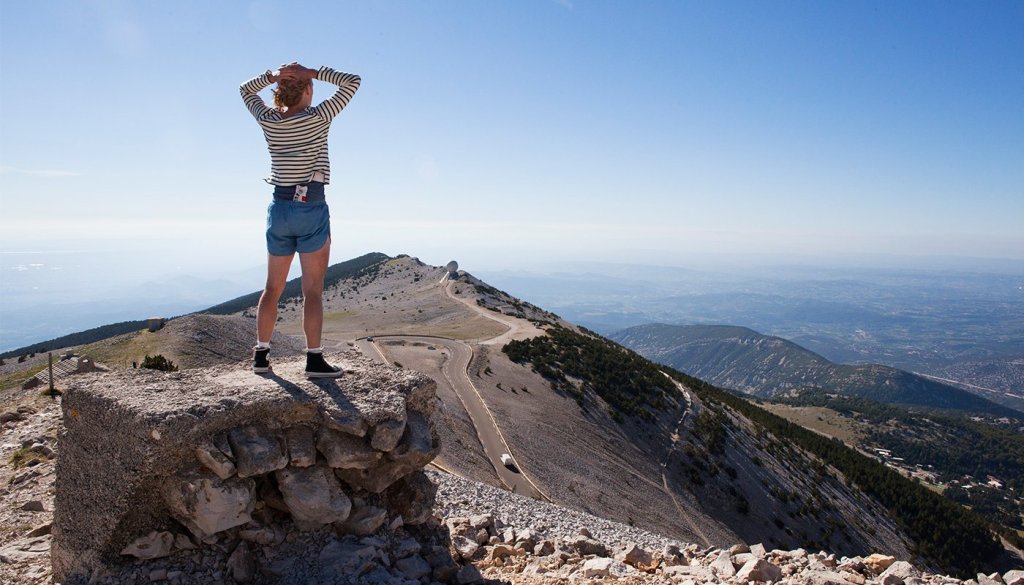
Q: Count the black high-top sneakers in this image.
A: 2